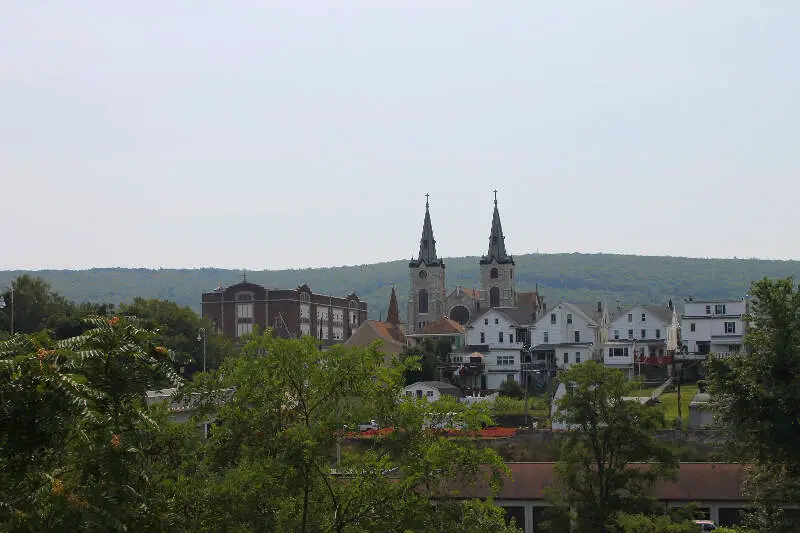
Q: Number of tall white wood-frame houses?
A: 4